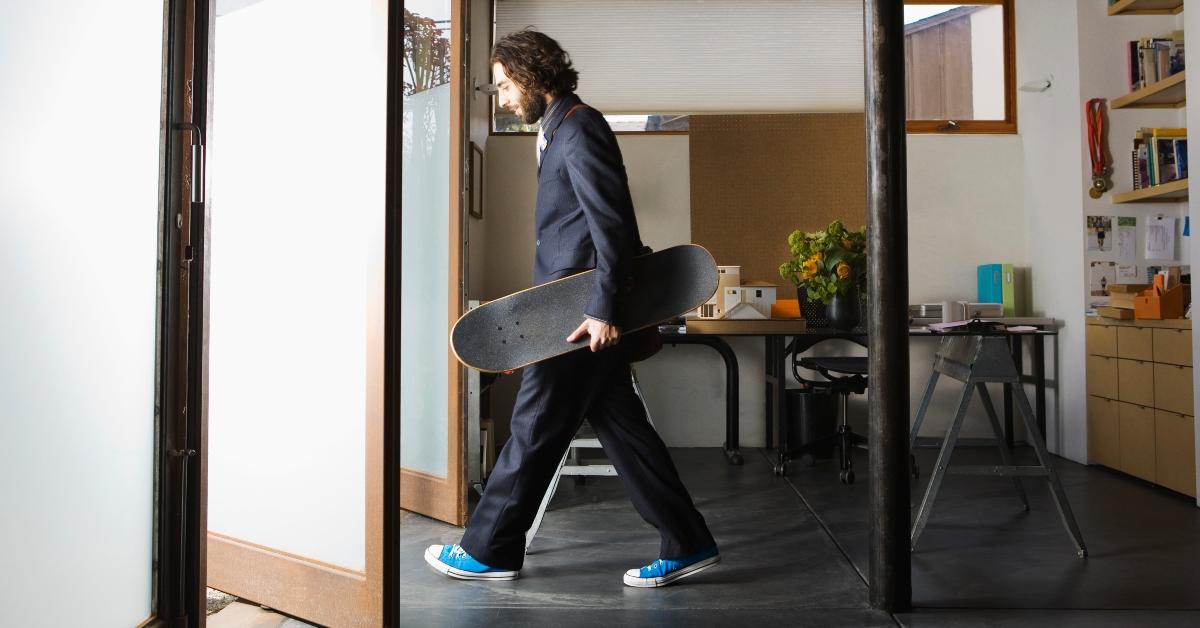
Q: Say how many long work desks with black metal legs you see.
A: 1